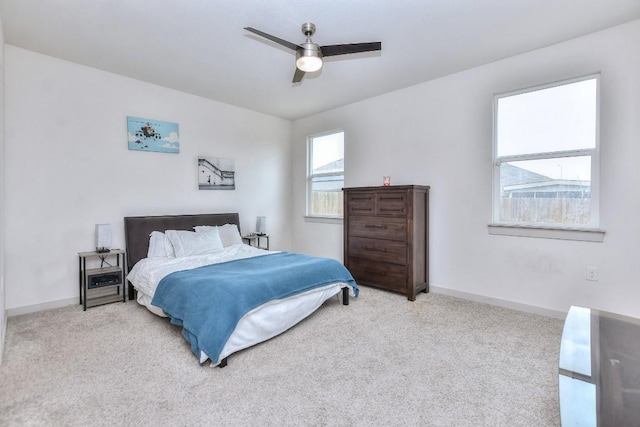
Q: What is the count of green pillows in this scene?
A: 0